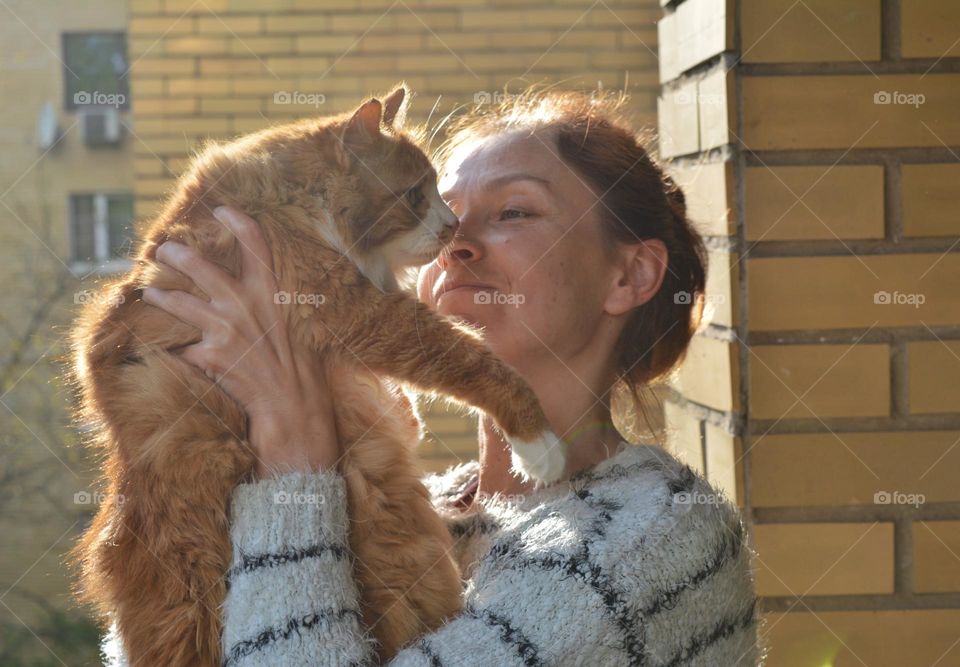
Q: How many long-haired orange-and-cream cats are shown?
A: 1